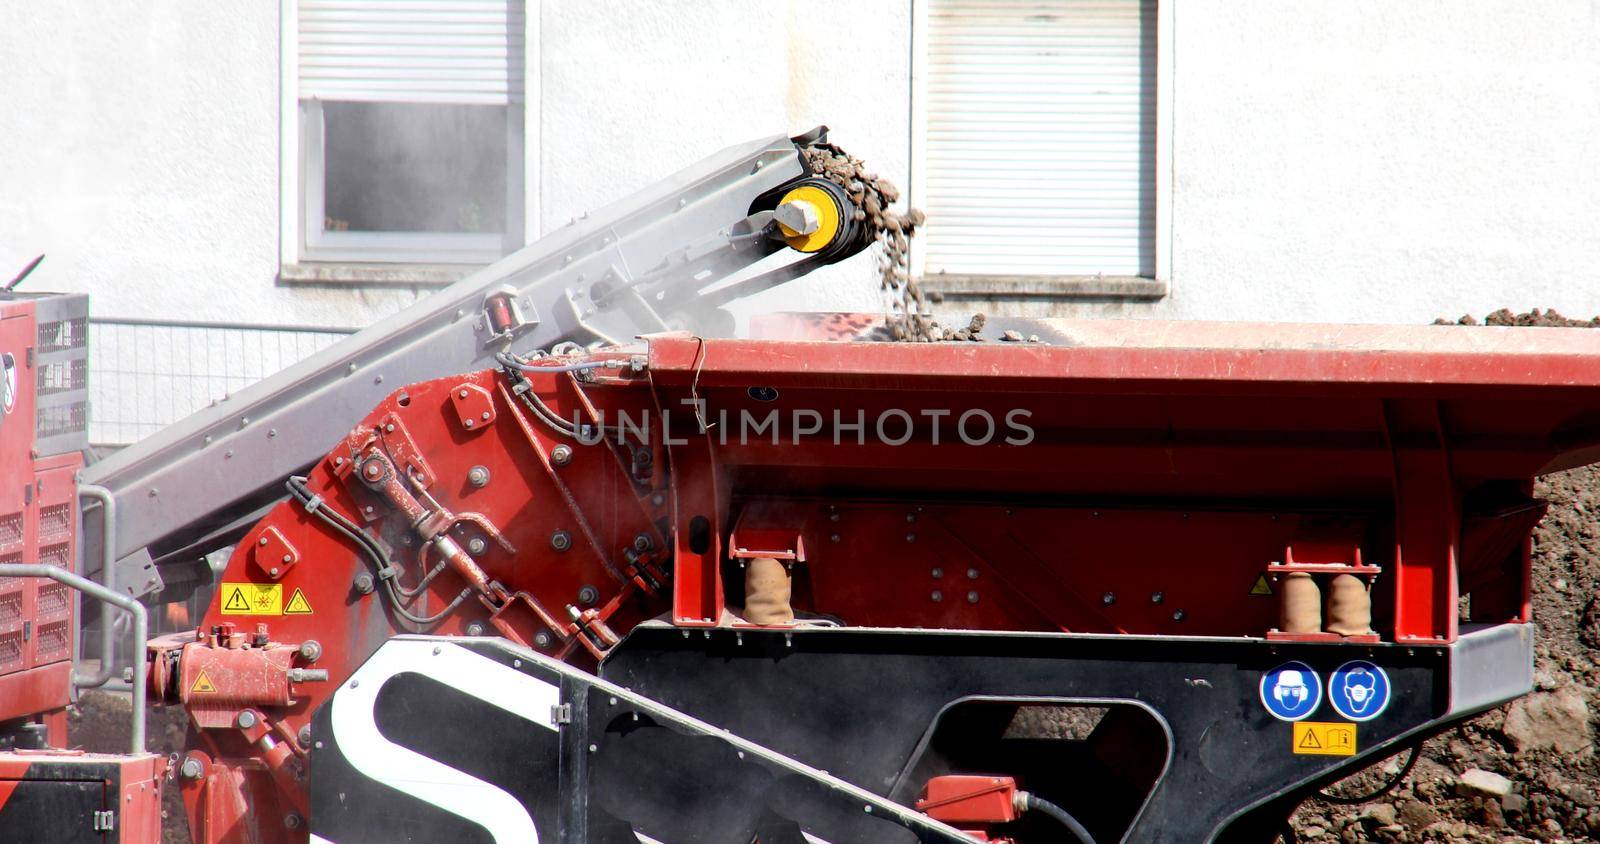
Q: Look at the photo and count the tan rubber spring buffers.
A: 3